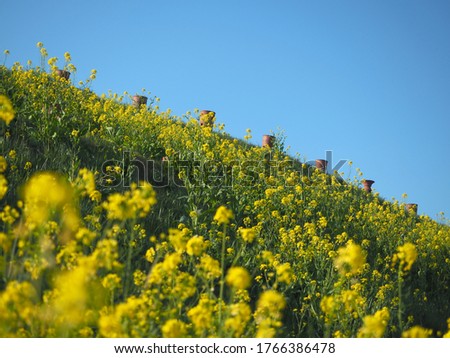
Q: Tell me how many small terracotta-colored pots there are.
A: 7